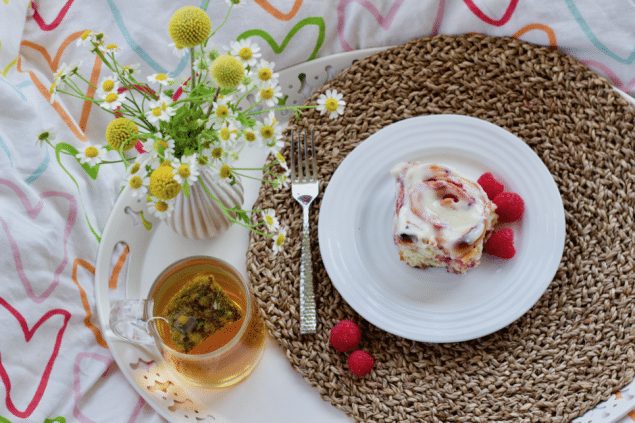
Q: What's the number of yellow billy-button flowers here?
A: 4